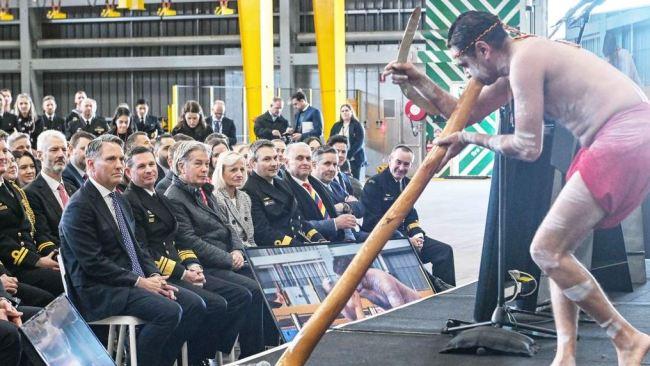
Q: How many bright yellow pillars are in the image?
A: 2